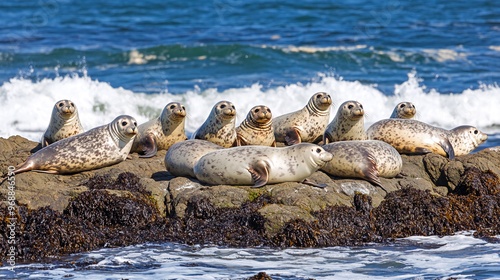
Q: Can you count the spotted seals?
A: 12